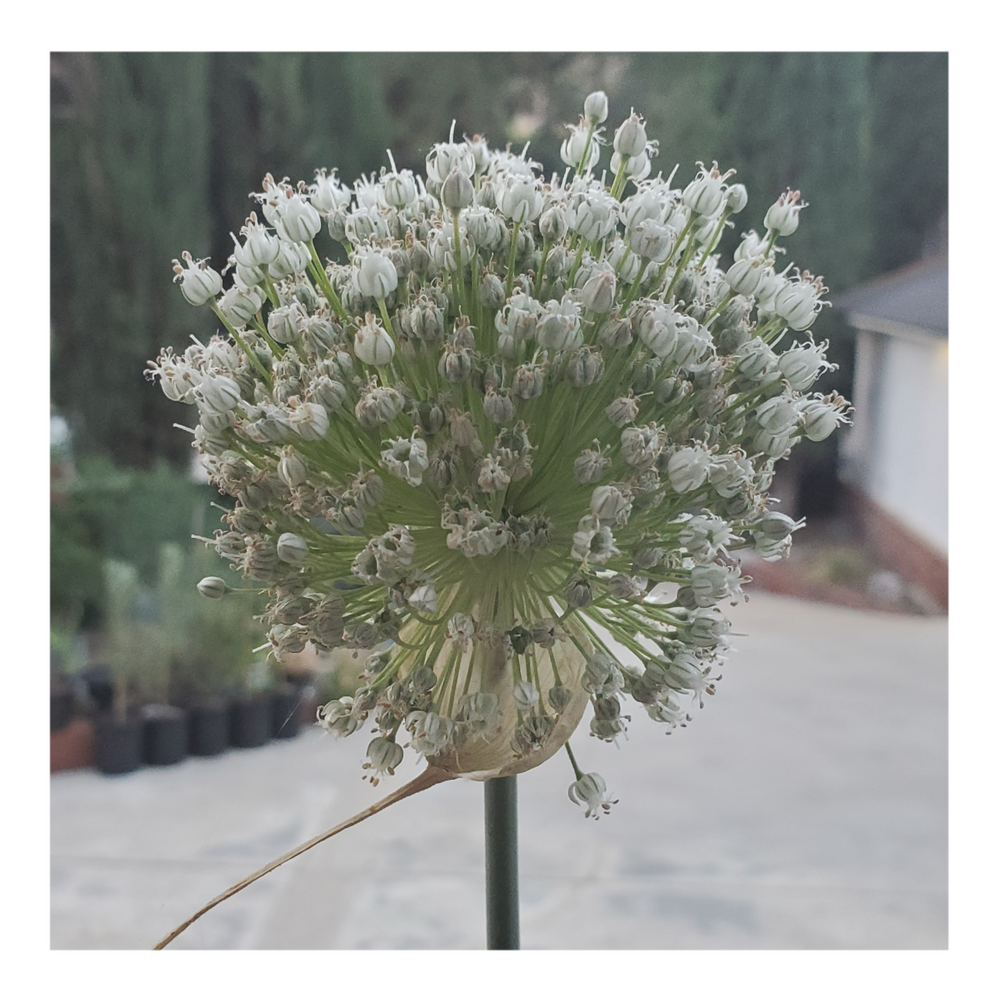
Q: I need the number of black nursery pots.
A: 5